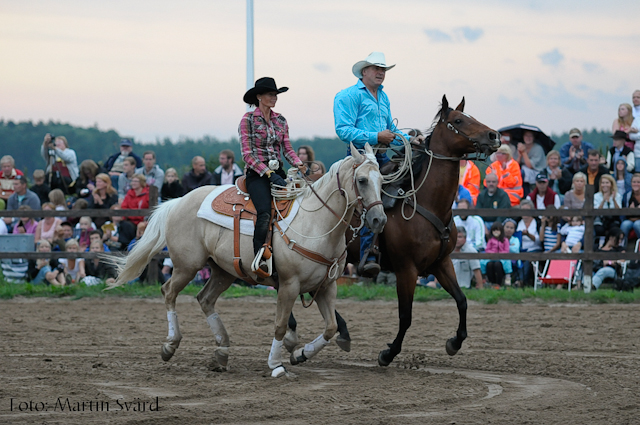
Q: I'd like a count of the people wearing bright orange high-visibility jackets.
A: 2